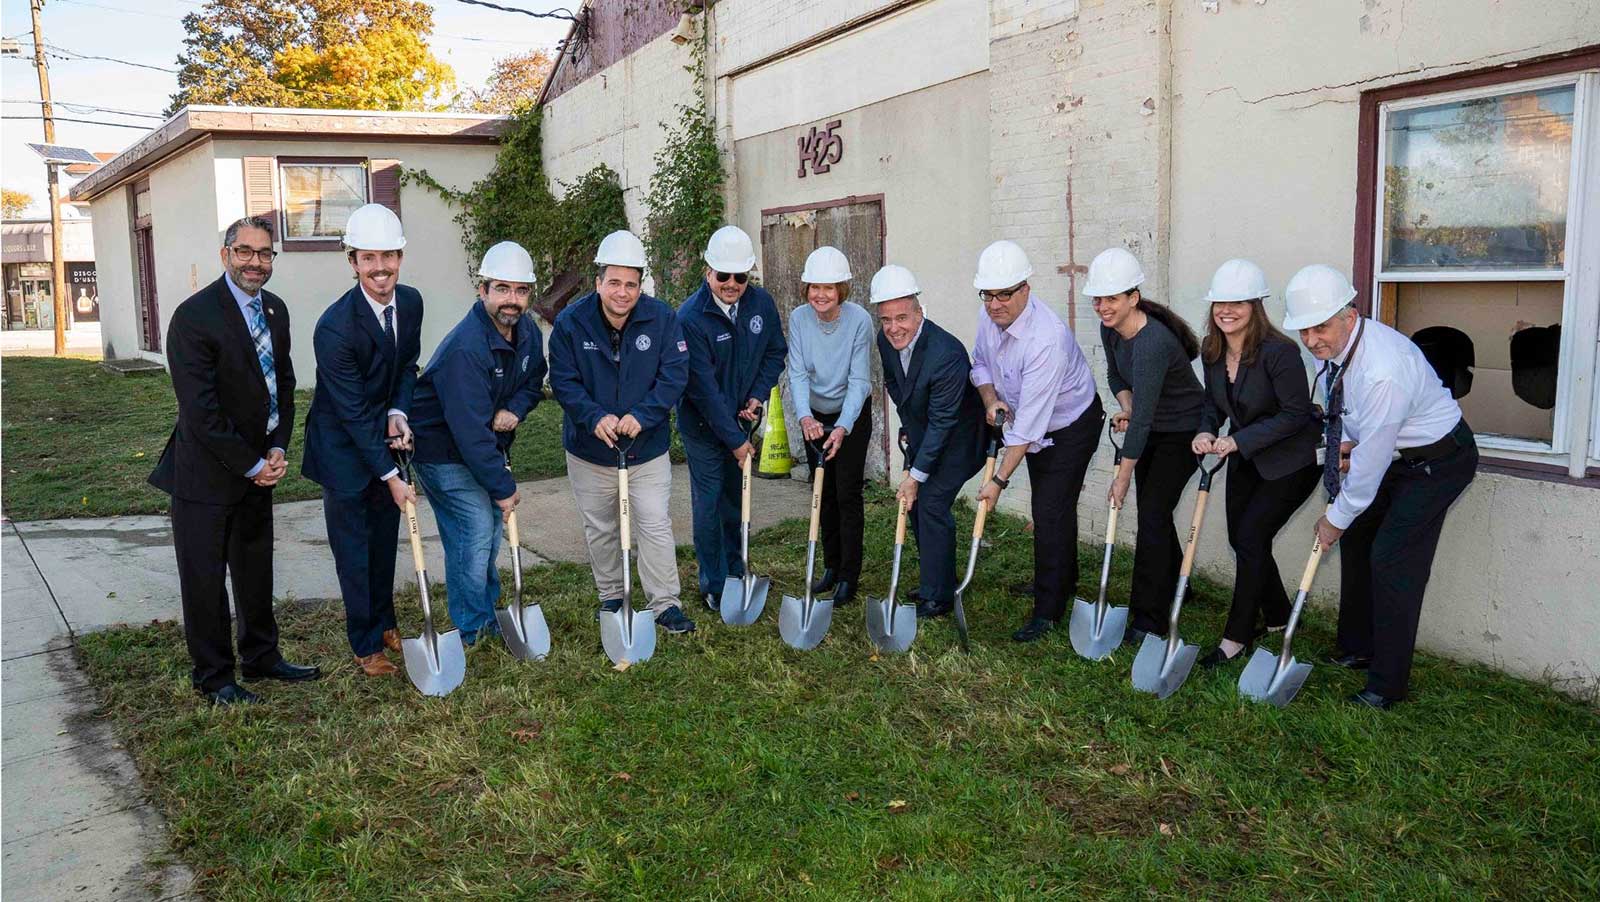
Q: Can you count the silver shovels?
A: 10